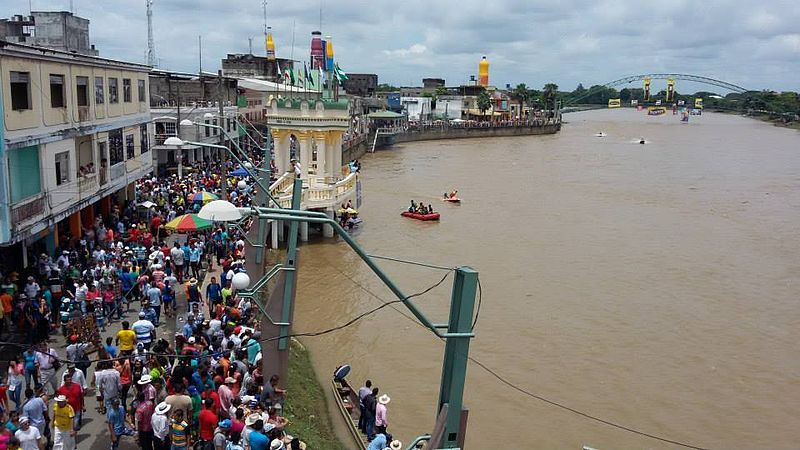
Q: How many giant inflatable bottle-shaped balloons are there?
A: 4